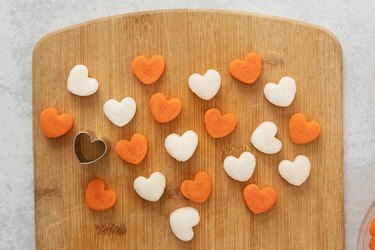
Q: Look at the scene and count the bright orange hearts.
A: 10